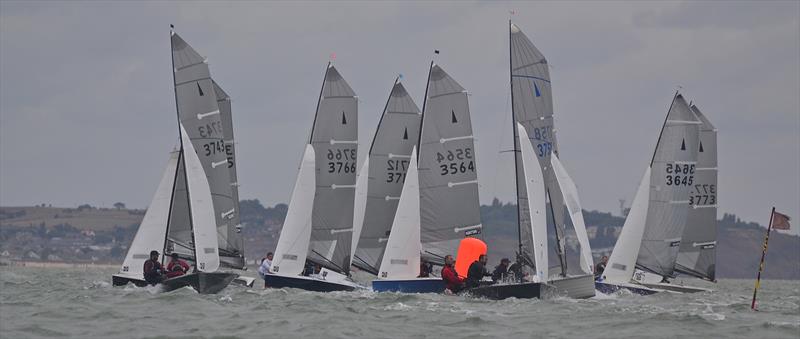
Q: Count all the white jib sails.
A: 8